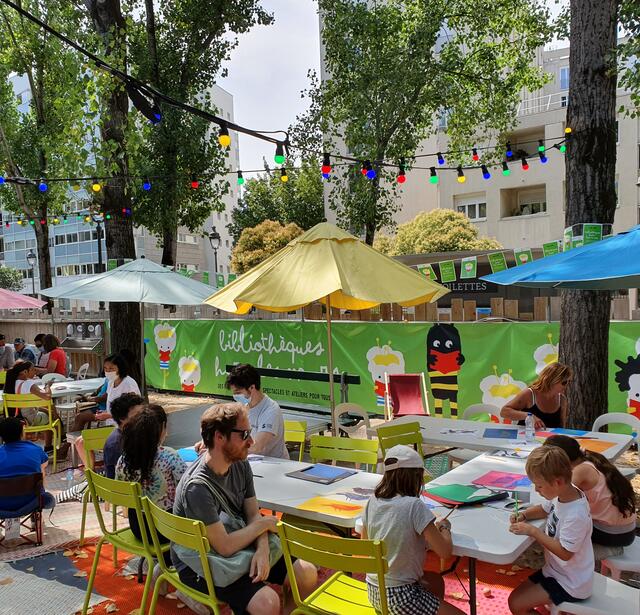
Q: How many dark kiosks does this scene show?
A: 1